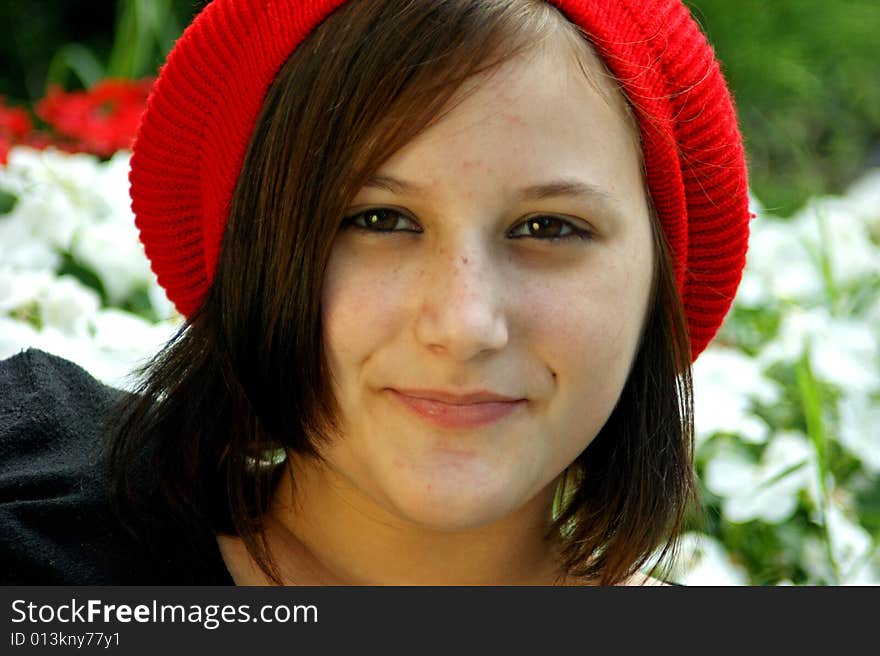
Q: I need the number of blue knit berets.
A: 0